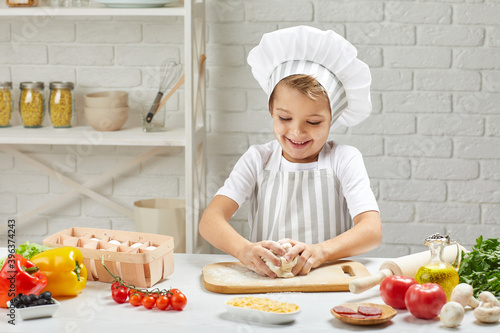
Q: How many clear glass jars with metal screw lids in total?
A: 3